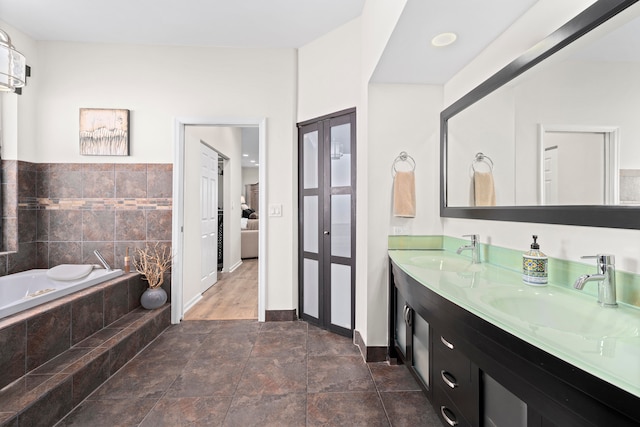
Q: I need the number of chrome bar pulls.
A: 5